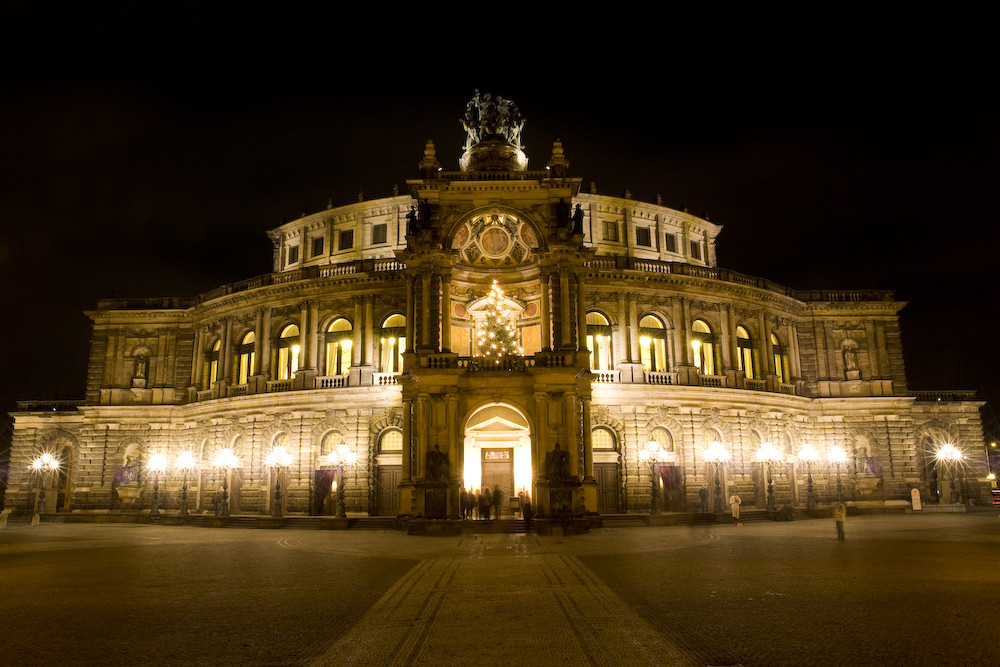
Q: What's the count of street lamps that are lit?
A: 12